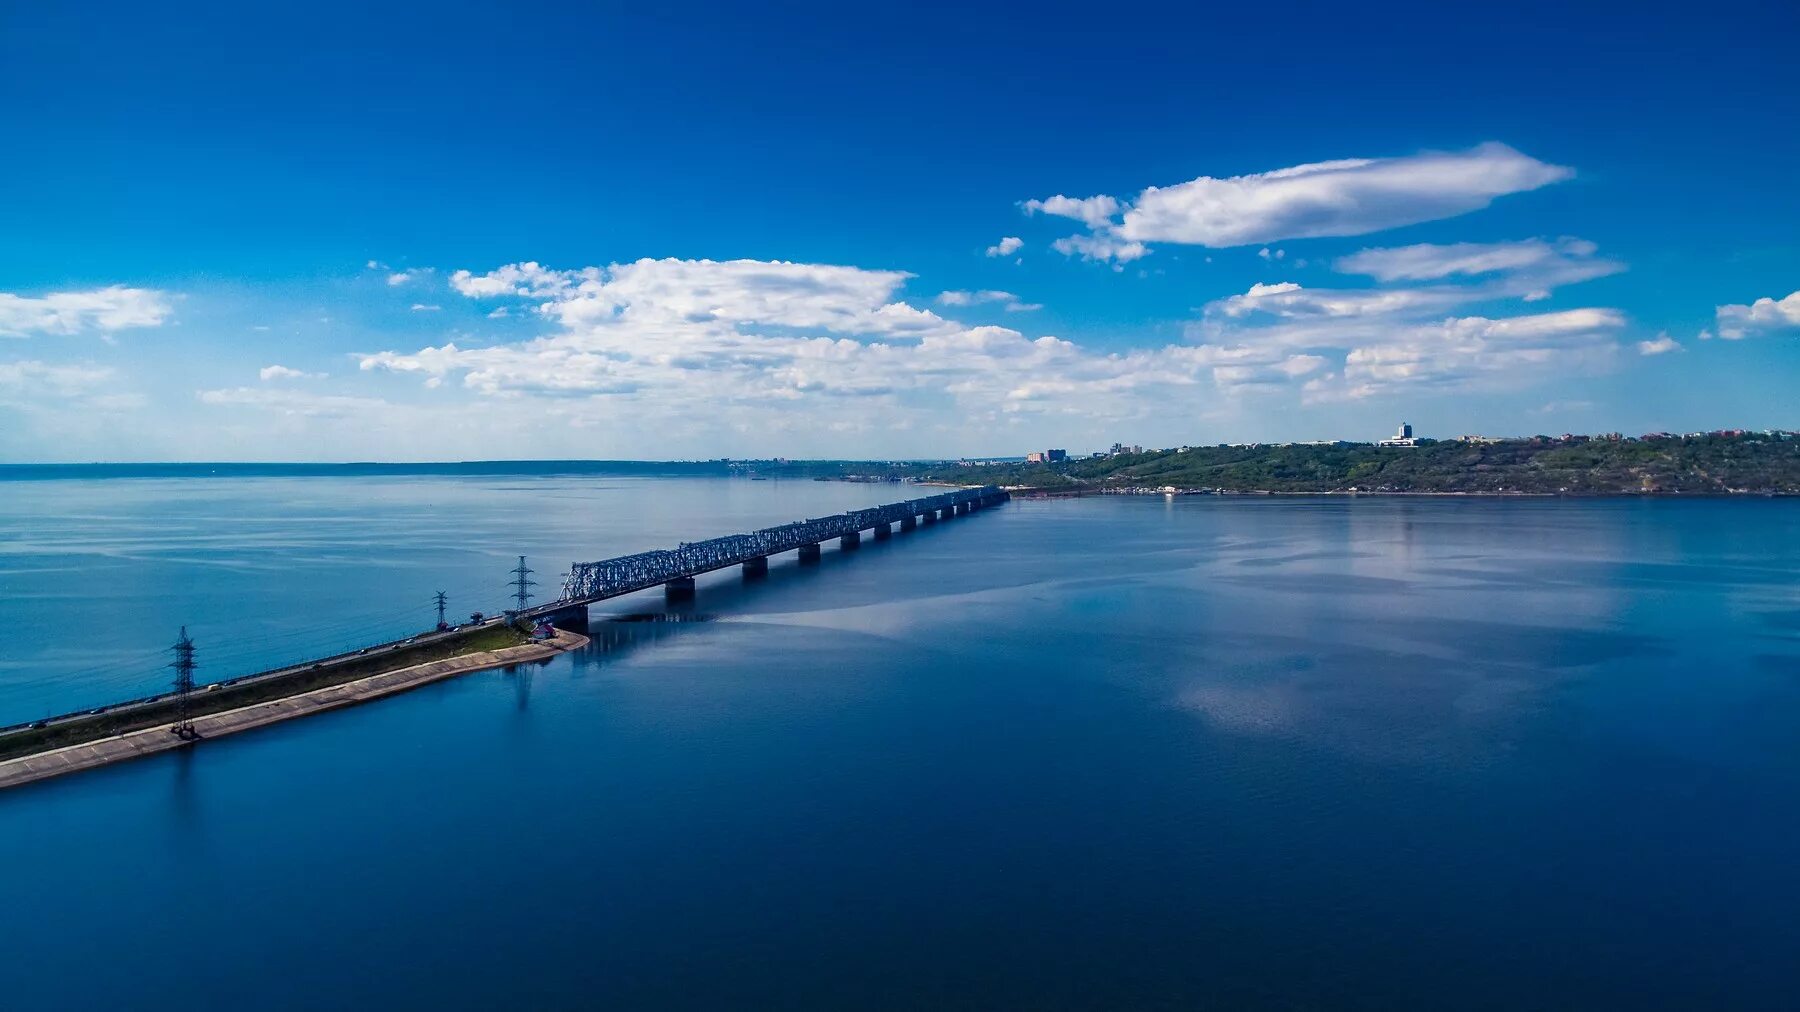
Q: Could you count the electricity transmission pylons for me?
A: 3